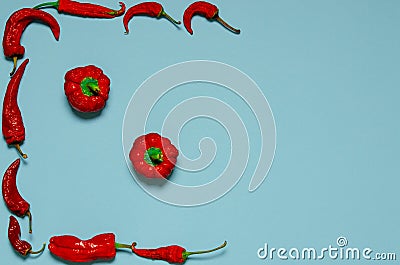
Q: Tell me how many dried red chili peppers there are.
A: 9